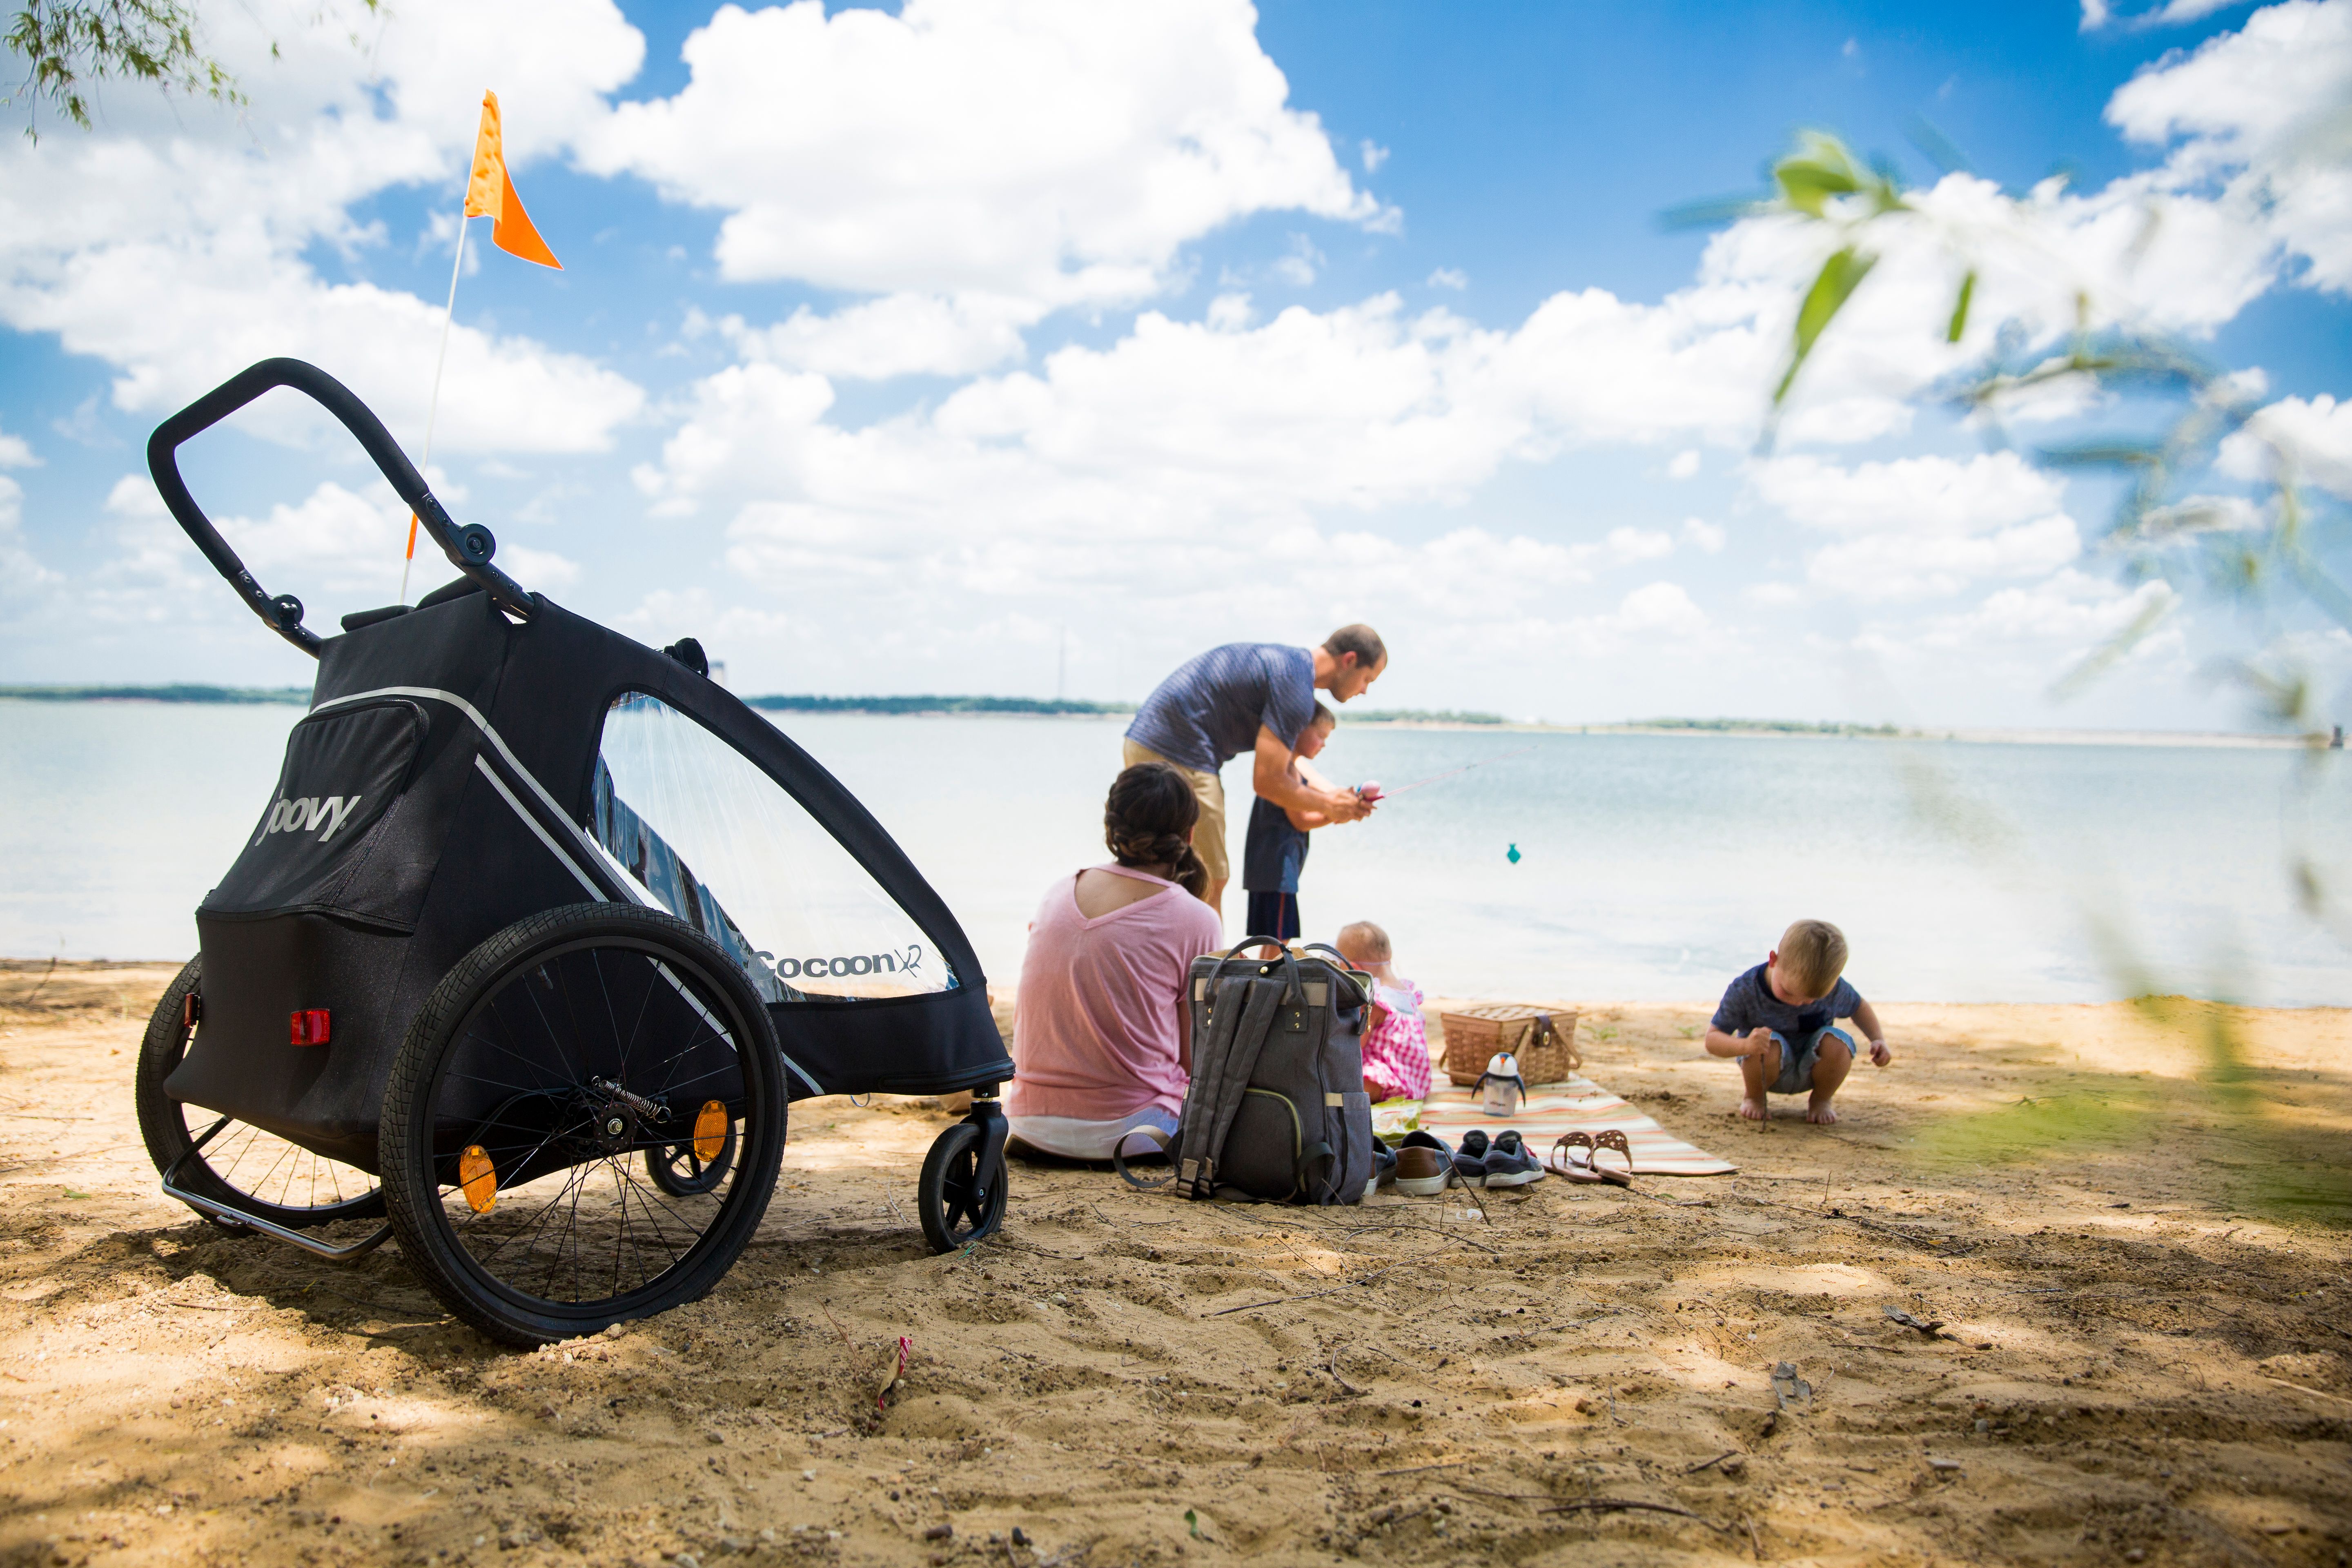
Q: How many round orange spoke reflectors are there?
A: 2